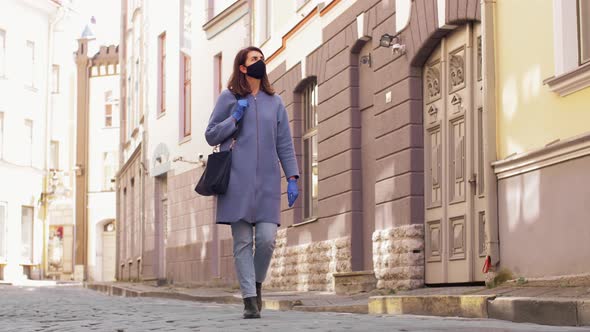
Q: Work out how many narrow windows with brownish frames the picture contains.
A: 3